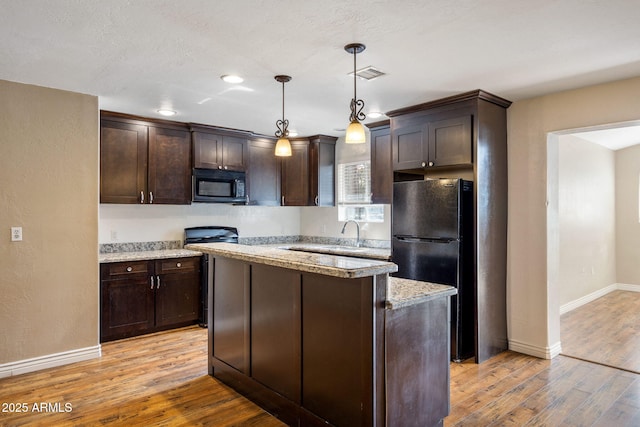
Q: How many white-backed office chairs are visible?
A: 0